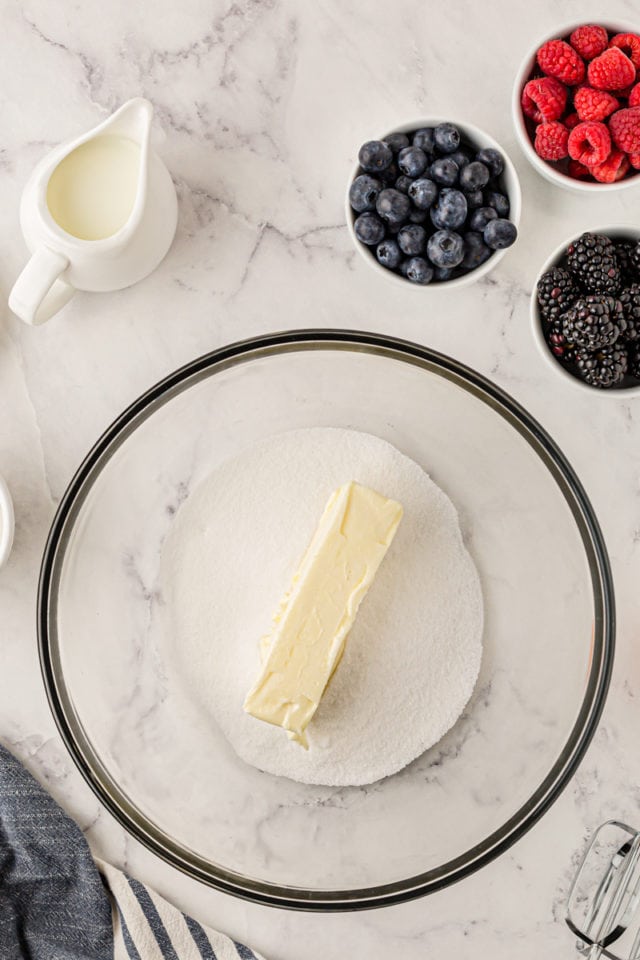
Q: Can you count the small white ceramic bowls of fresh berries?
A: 3